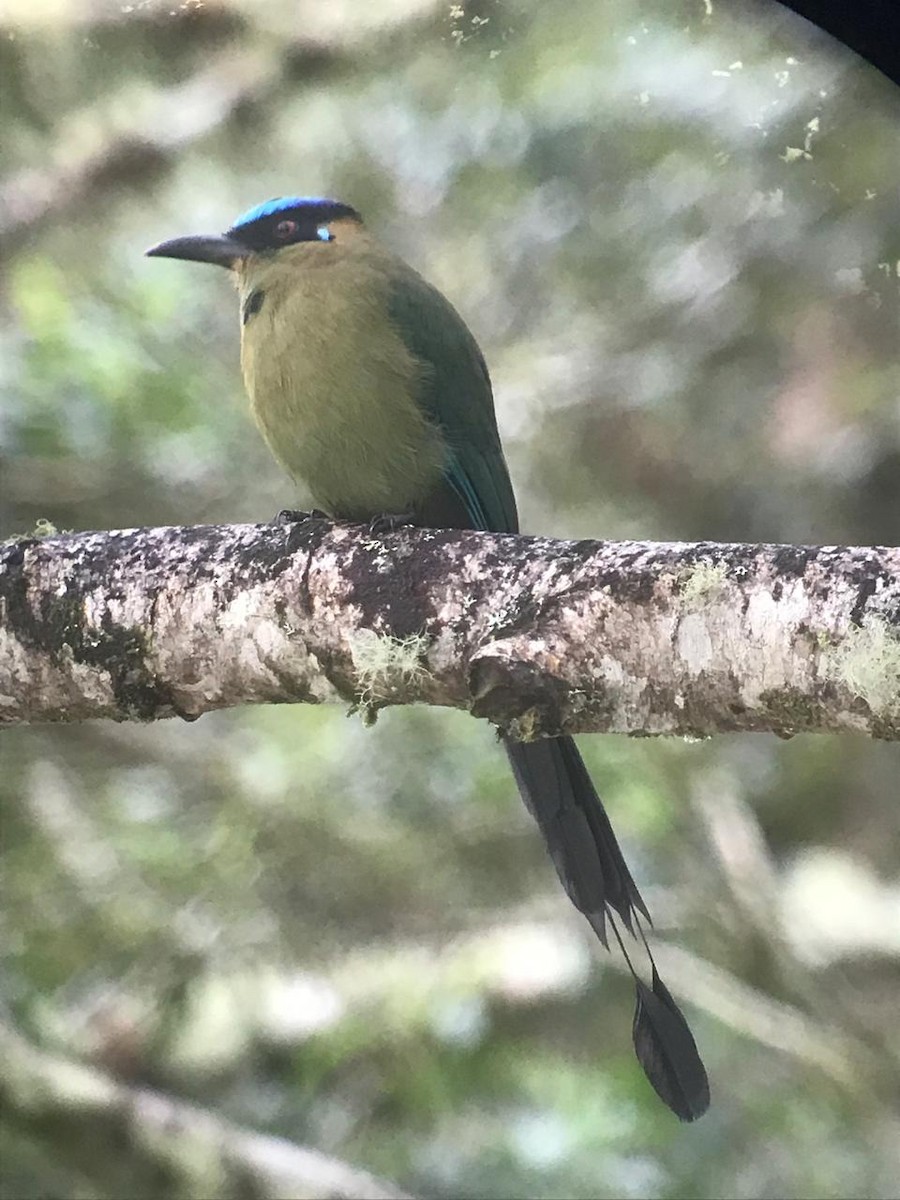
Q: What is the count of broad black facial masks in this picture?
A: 1